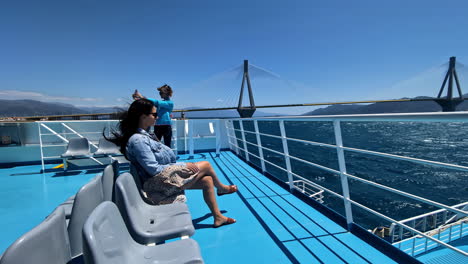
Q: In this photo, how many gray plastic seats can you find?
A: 8